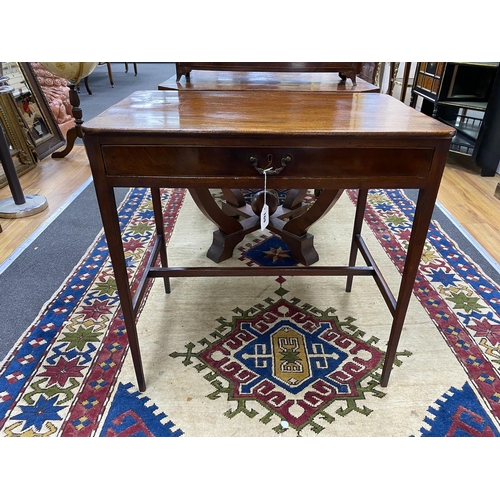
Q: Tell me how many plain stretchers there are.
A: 3